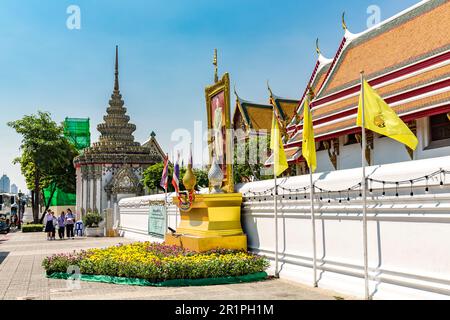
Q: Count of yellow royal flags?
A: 3